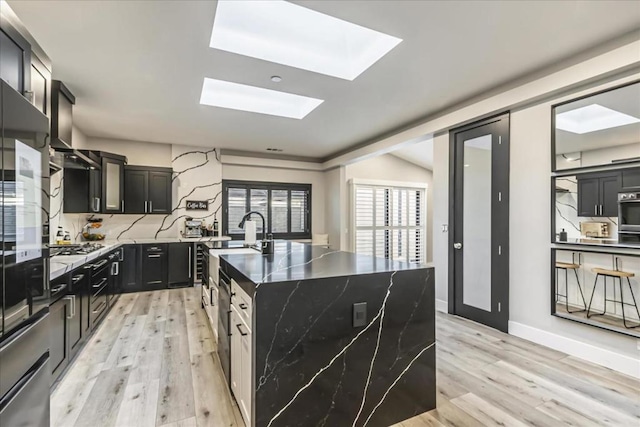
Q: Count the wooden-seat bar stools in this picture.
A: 2